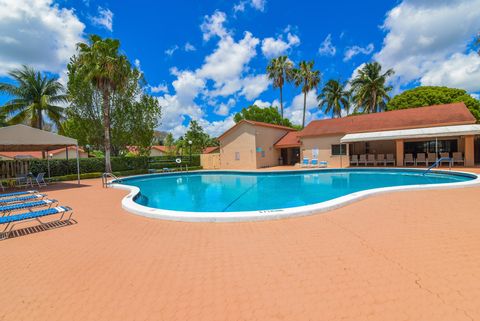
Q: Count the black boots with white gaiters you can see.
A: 0